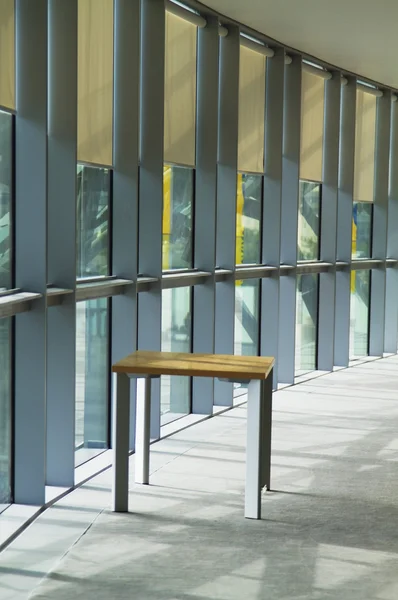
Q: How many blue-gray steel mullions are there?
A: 12